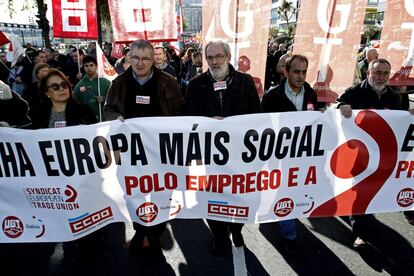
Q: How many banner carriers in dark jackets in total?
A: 5